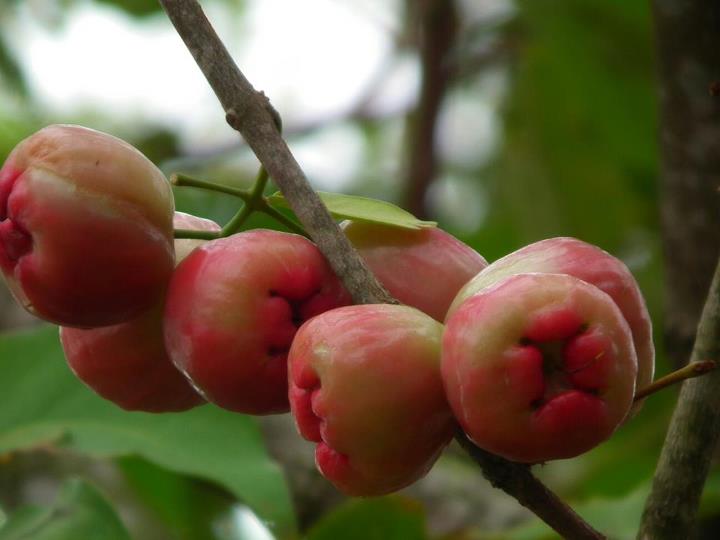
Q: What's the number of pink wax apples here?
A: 7